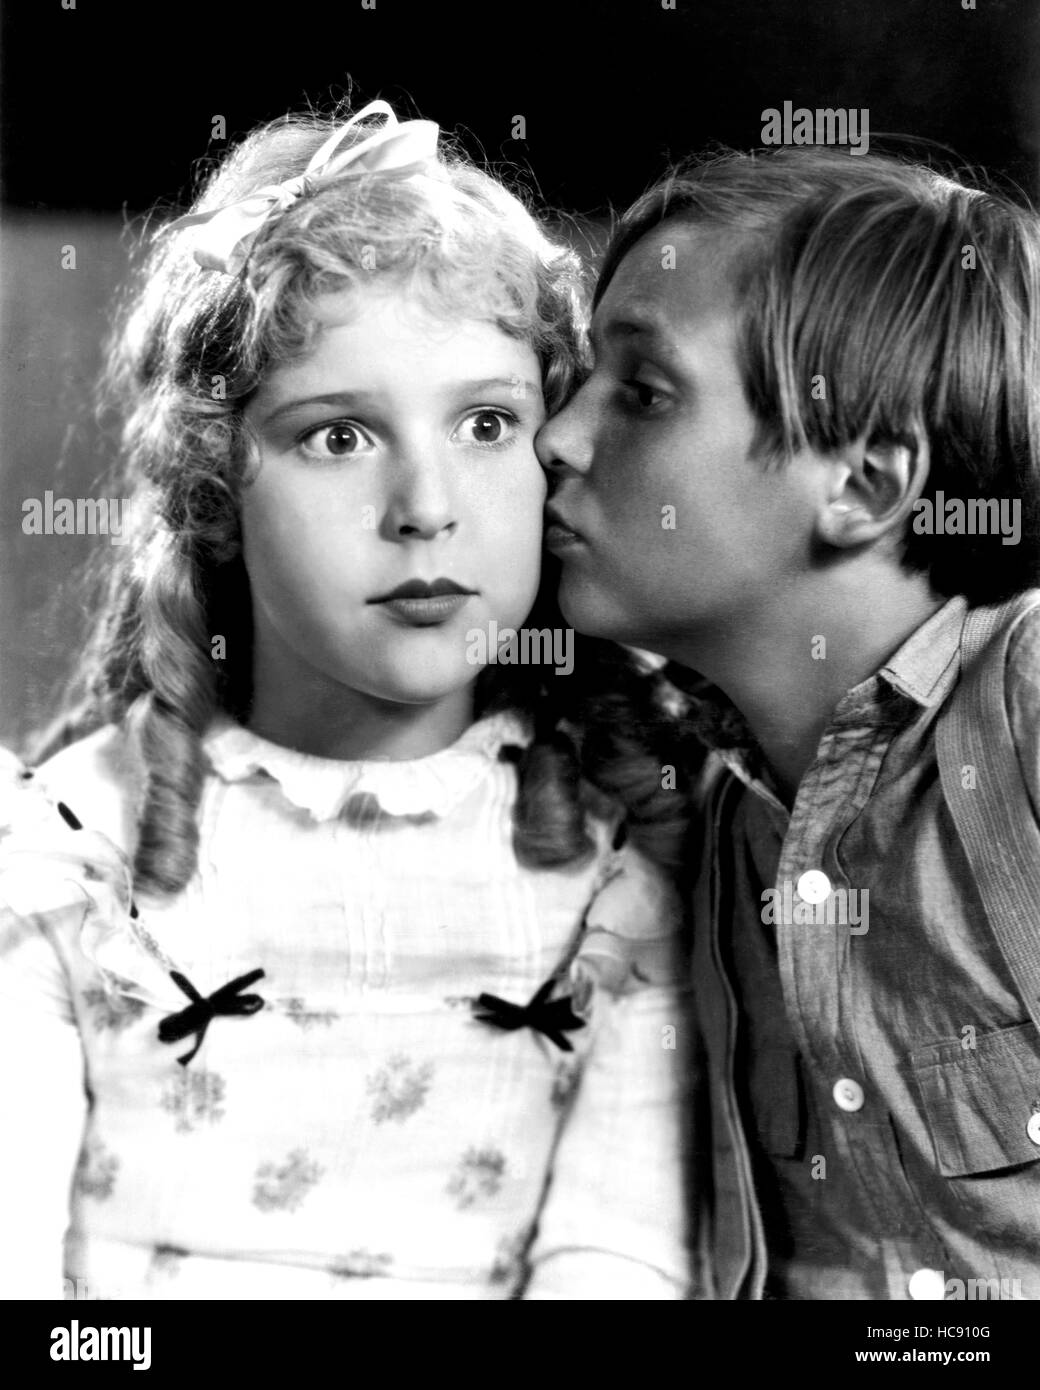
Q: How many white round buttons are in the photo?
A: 4